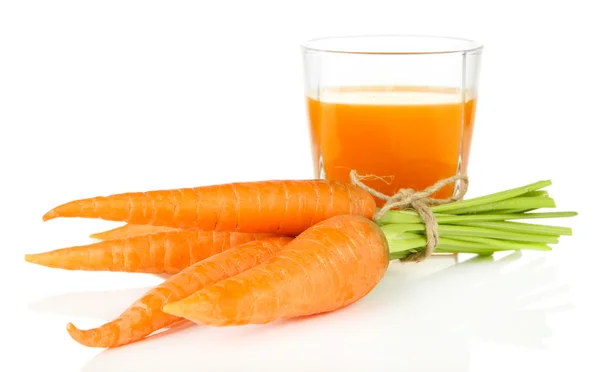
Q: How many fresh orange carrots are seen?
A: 5